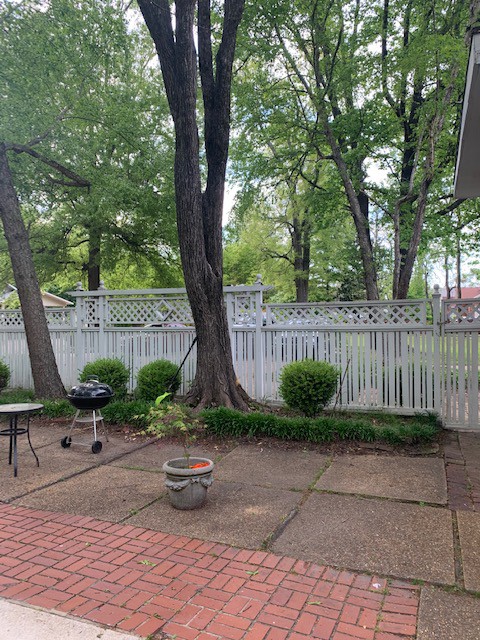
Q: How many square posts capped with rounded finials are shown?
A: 4